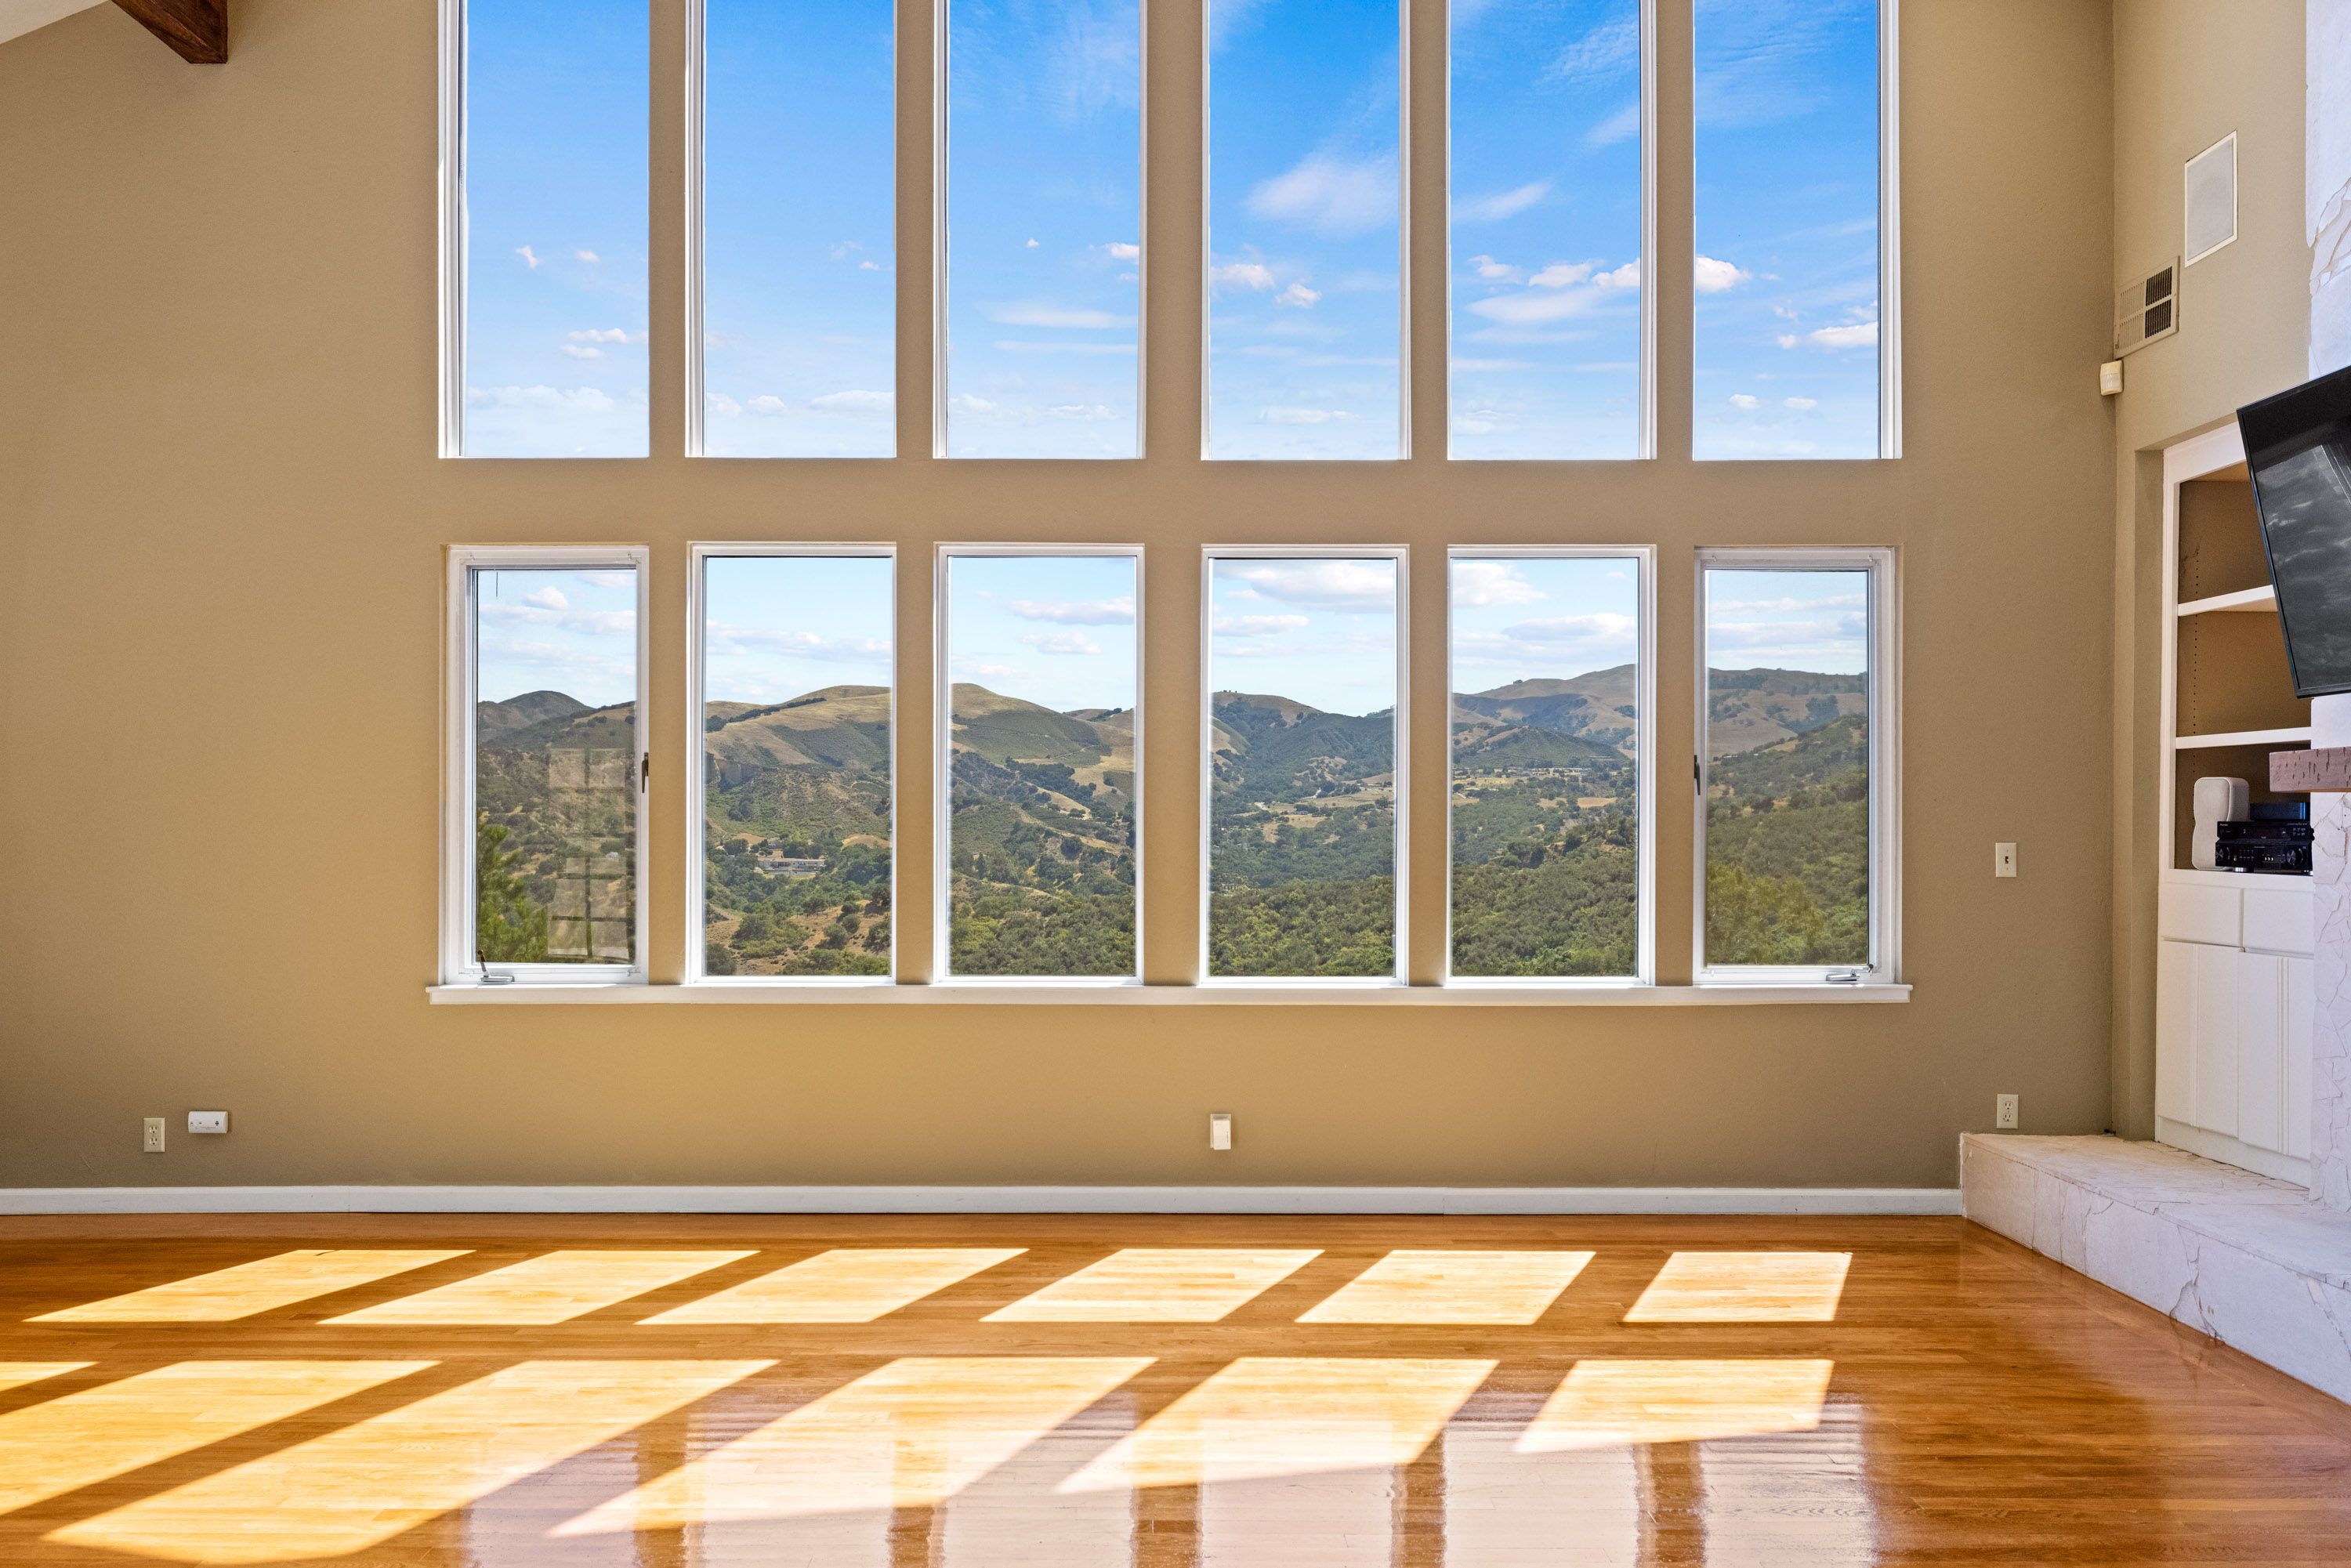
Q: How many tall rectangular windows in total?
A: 12